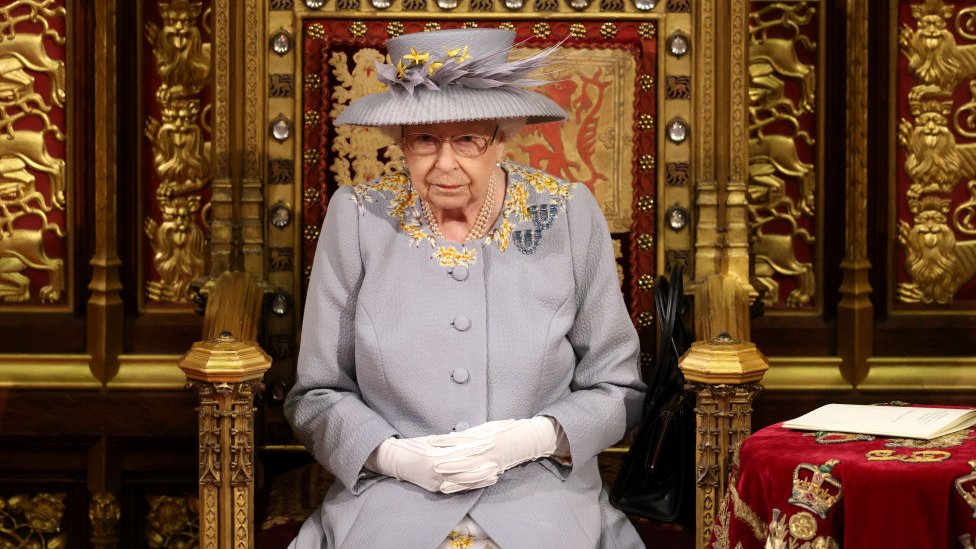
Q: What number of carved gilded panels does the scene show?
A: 4